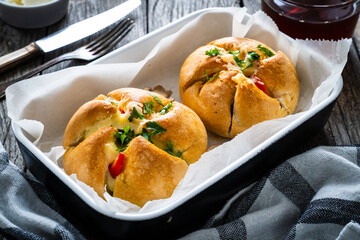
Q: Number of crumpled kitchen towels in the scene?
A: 1